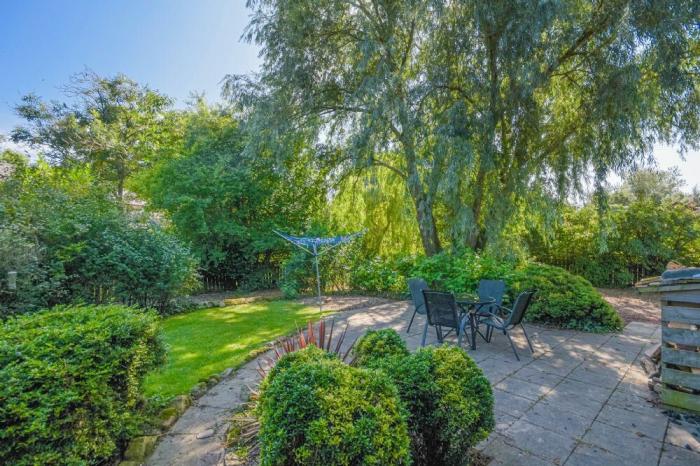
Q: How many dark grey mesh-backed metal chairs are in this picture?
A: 4